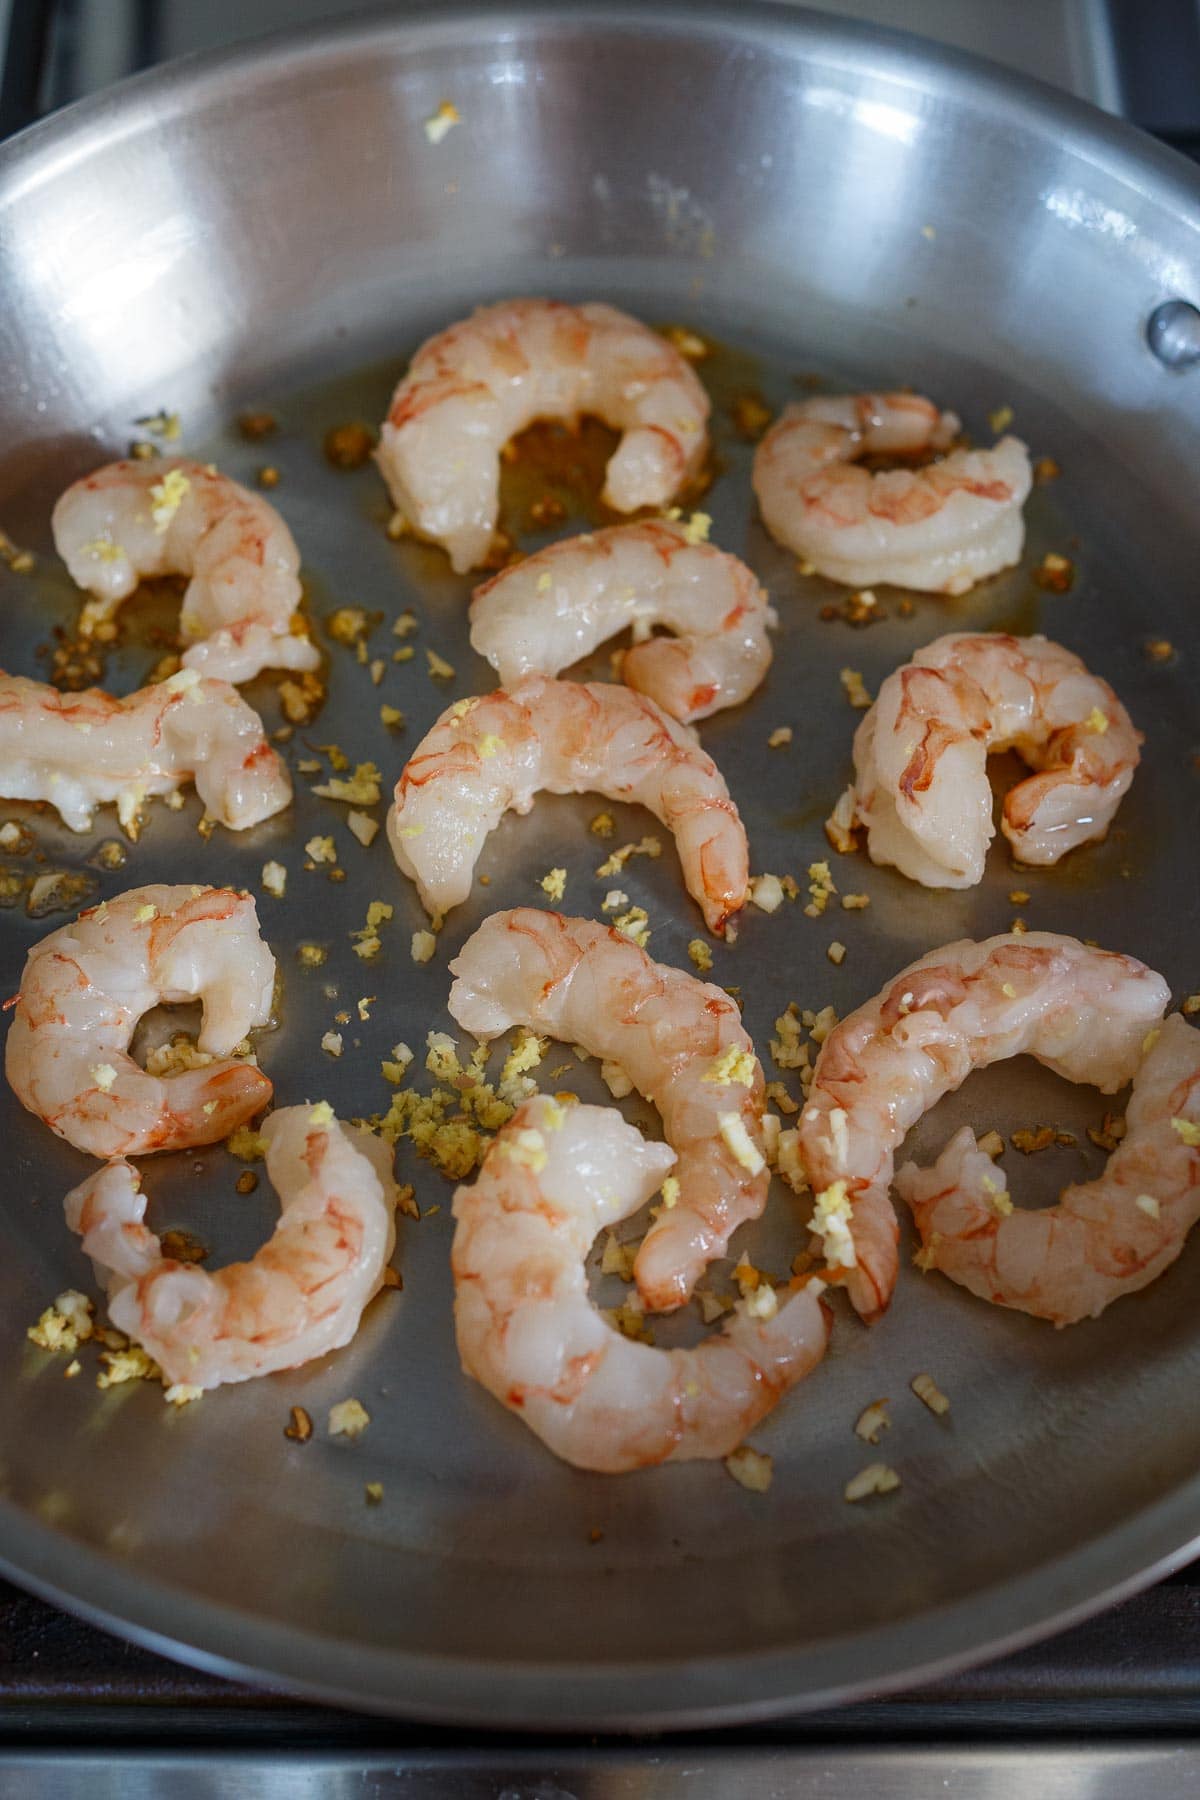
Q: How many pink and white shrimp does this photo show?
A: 13